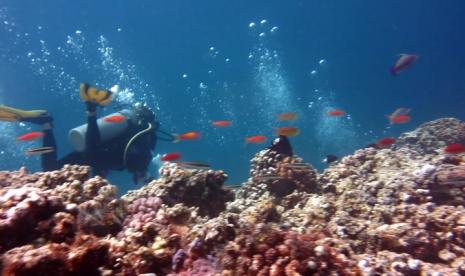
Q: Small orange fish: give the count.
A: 12